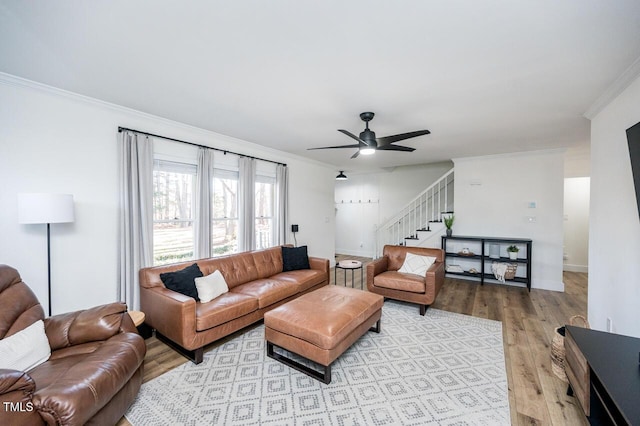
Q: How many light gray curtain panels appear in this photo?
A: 4